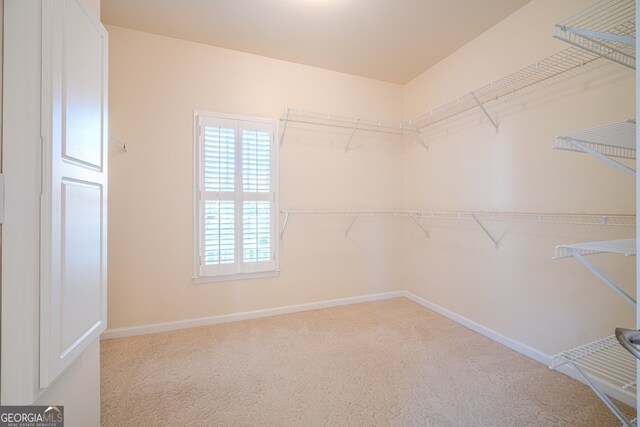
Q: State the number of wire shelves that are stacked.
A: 4